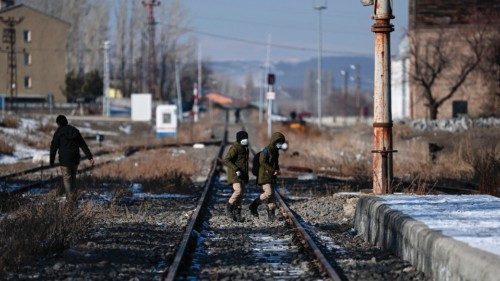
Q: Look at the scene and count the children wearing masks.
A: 2